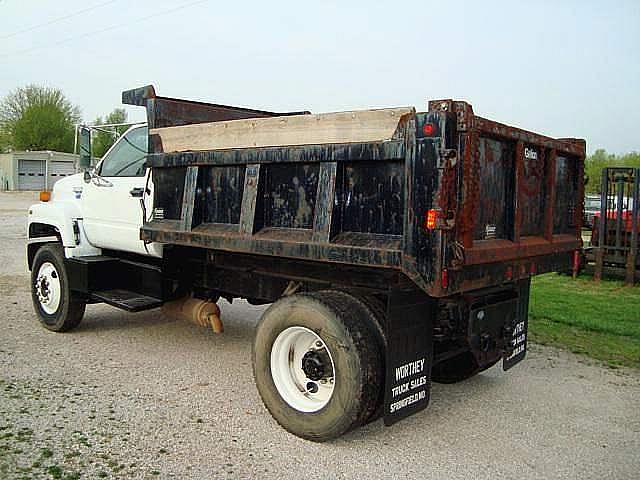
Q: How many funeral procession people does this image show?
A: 0